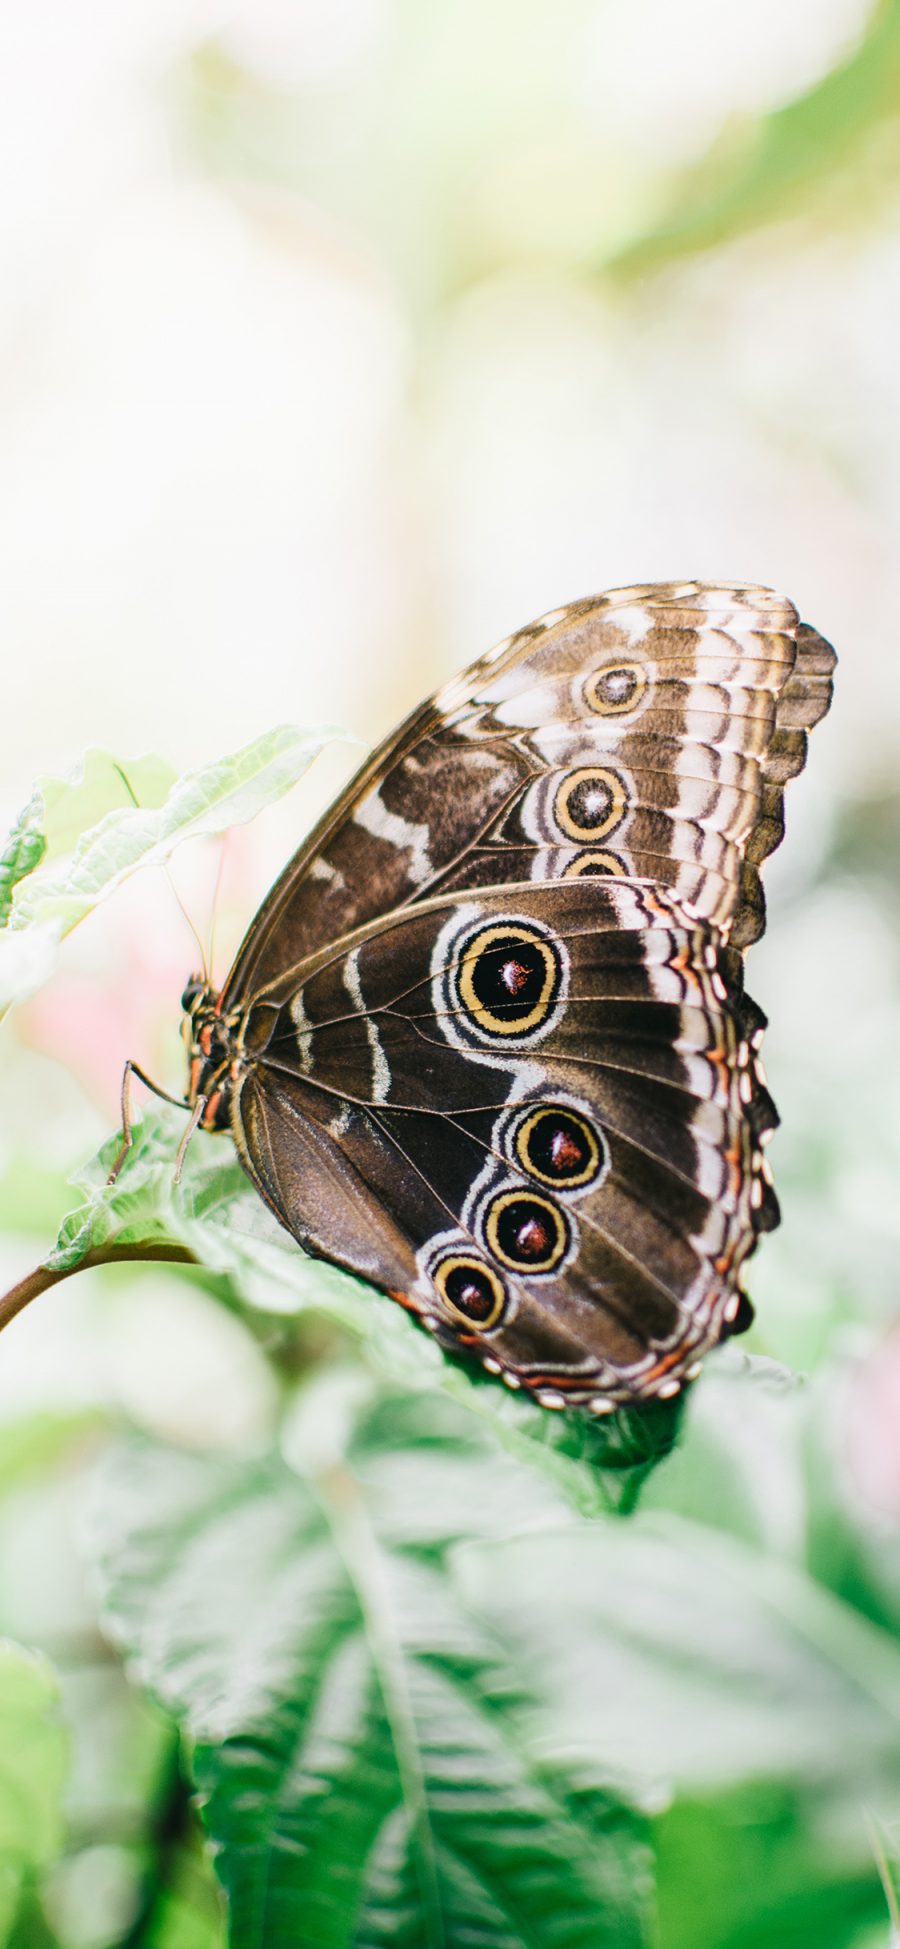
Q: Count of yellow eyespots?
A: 7